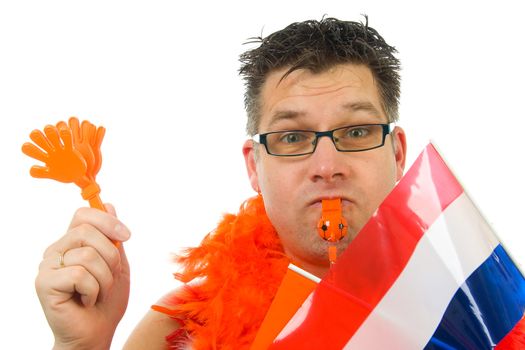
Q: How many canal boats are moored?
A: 0